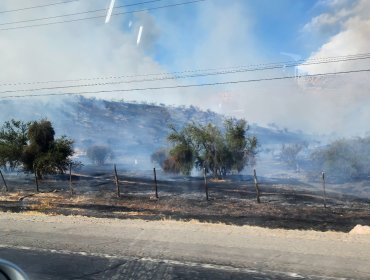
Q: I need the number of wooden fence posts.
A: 8